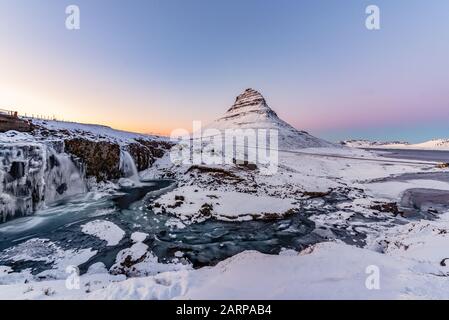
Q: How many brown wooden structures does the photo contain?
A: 1